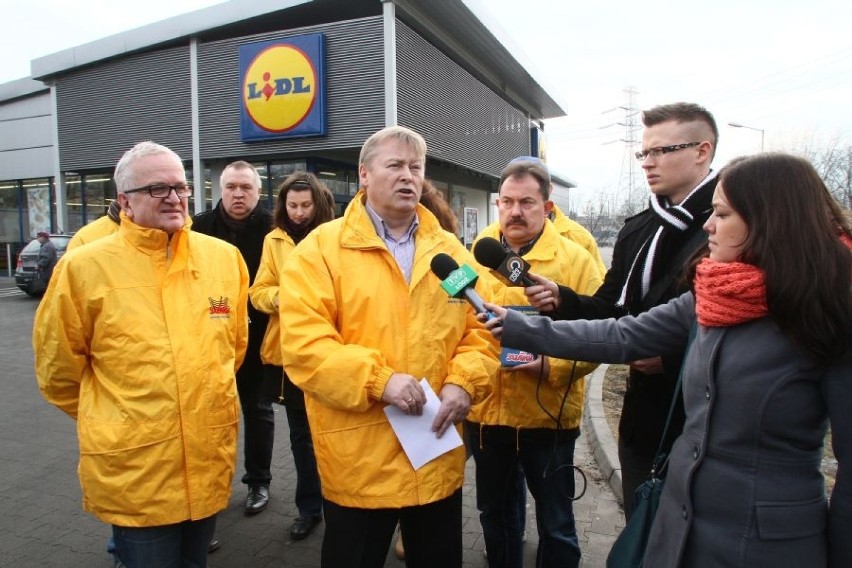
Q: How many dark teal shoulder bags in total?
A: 1